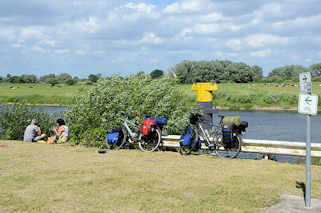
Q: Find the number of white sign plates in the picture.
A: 2